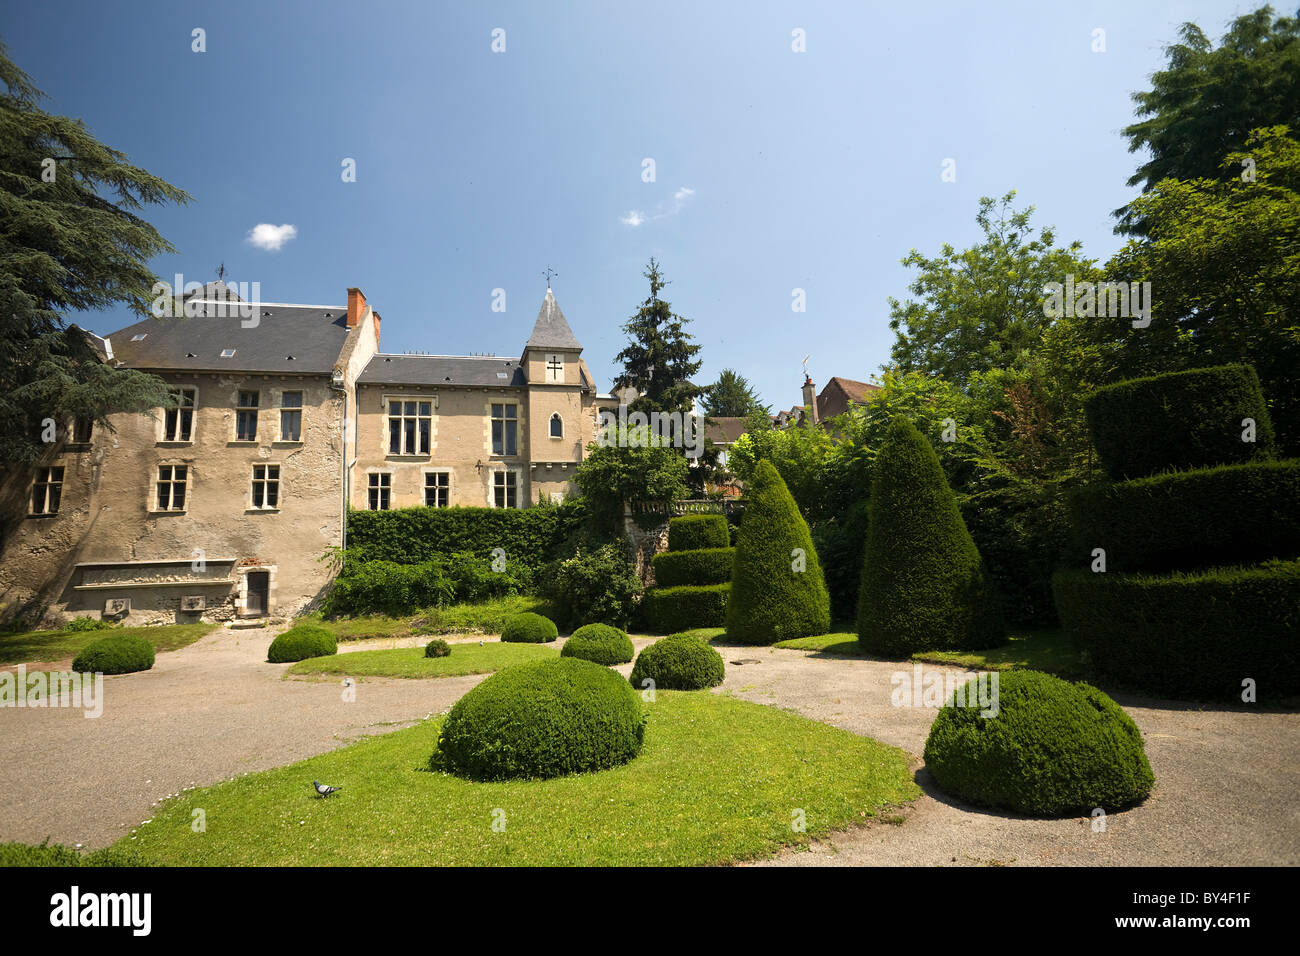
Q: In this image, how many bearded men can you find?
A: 0